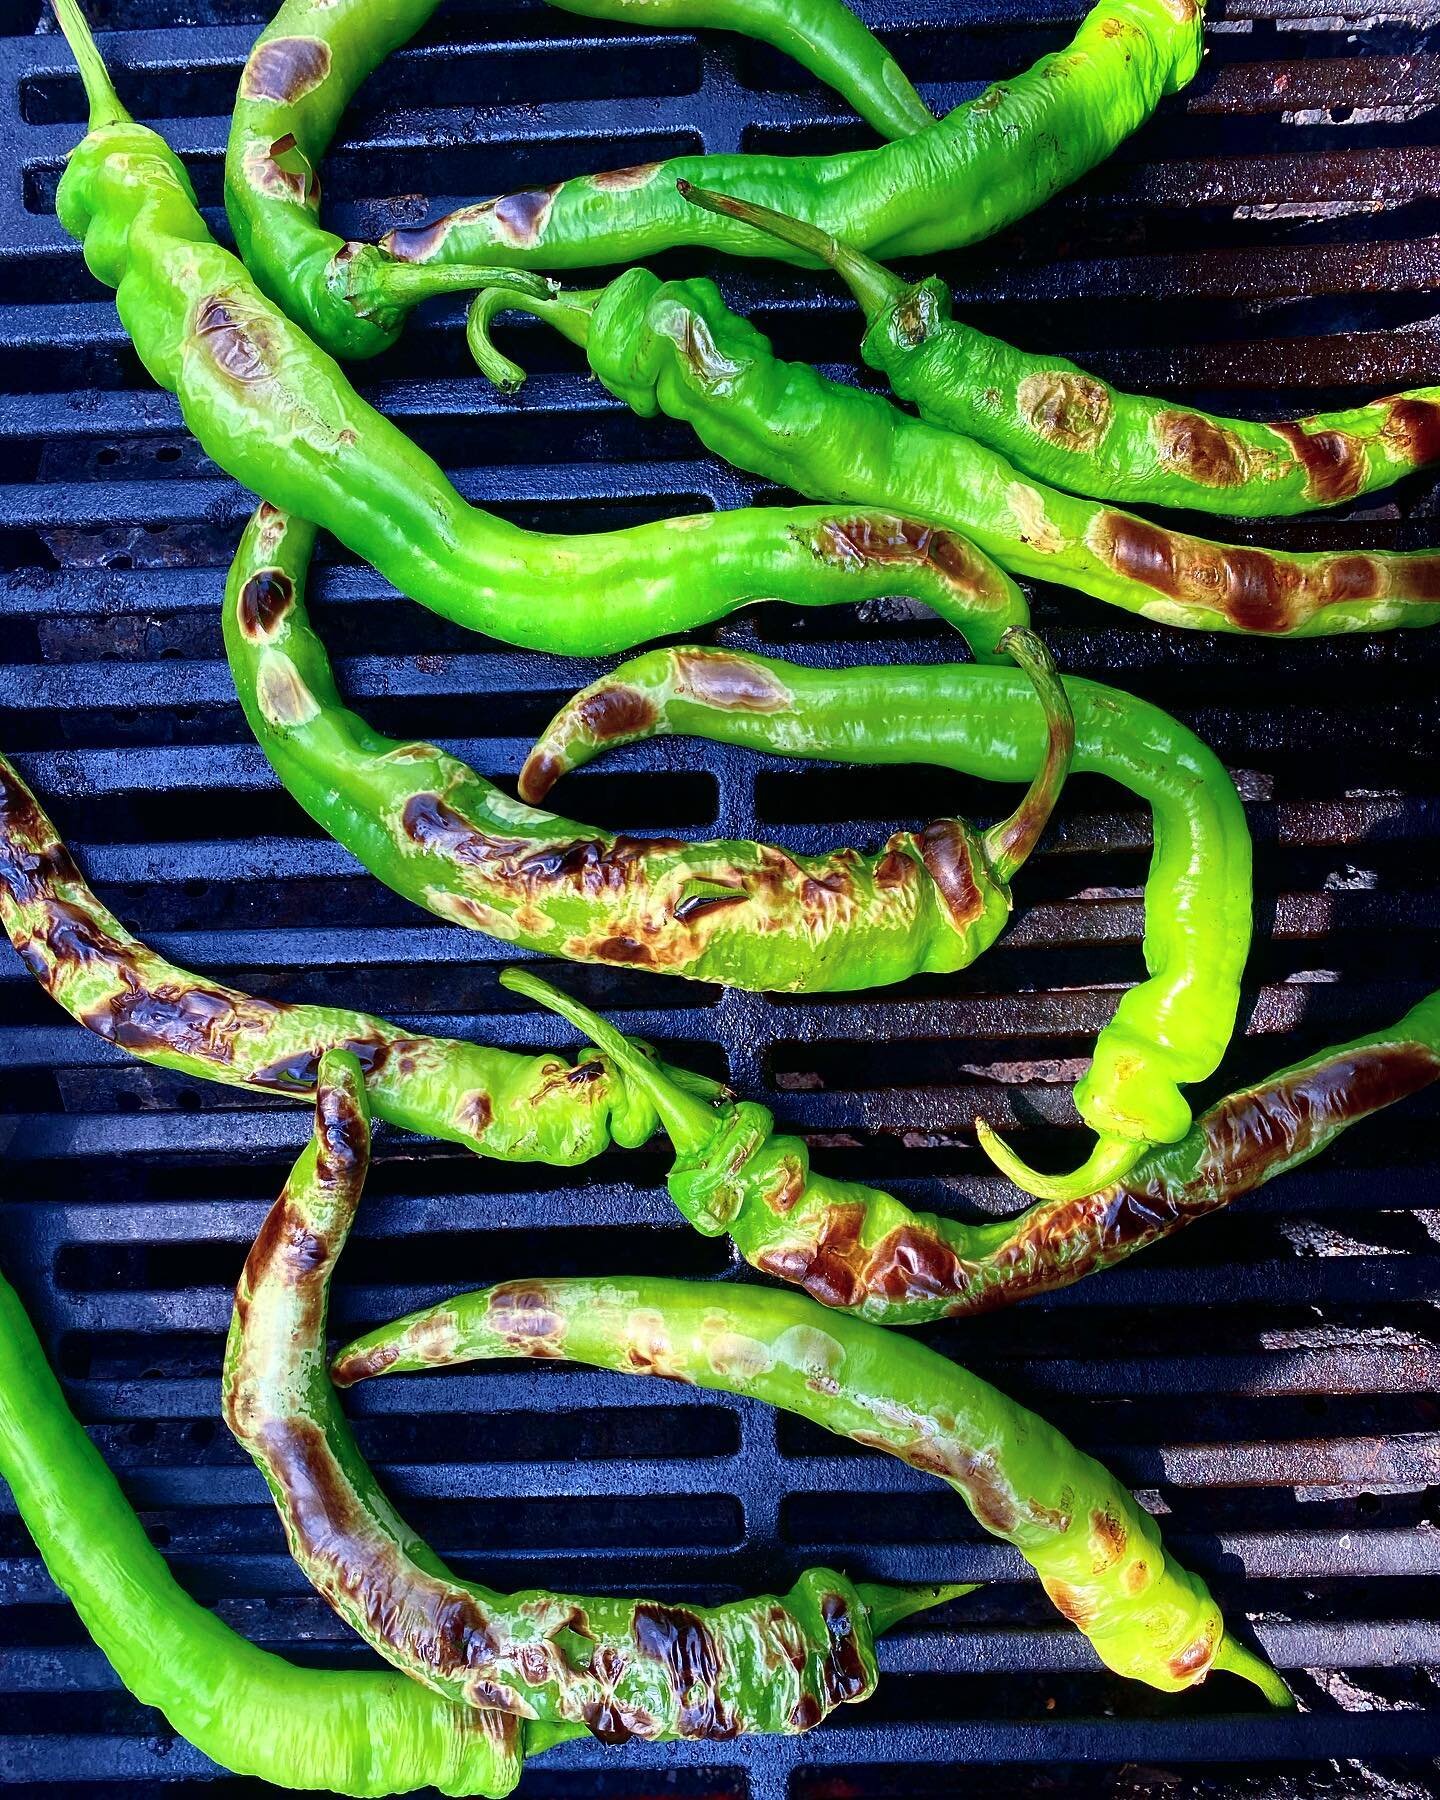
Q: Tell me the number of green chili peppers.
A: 13